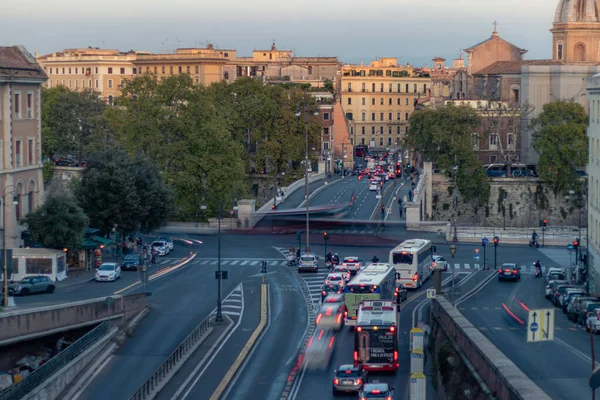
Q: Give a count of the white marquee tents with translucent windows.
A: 1